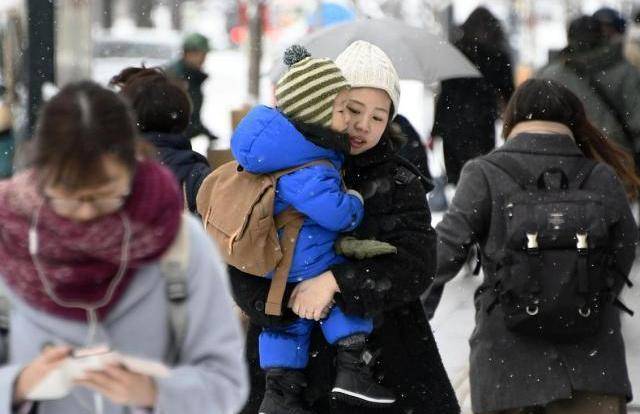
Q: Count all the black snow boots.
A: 2